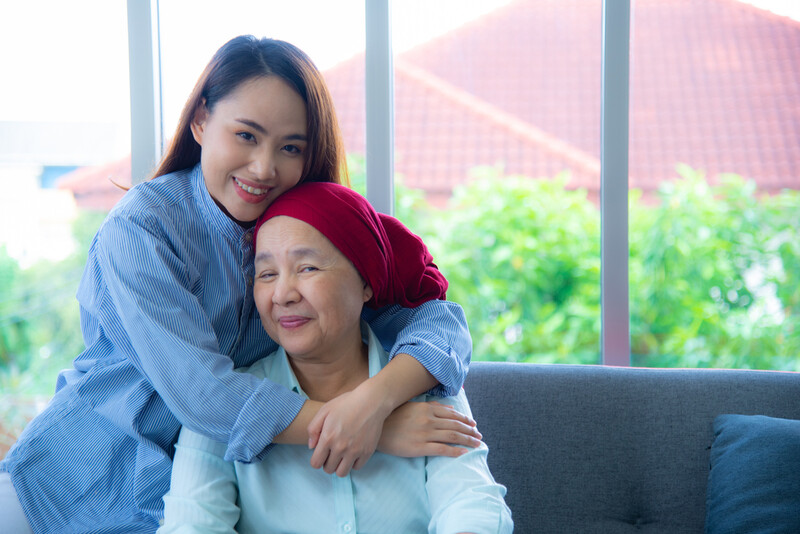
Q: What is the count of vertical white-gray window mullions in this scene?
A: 3